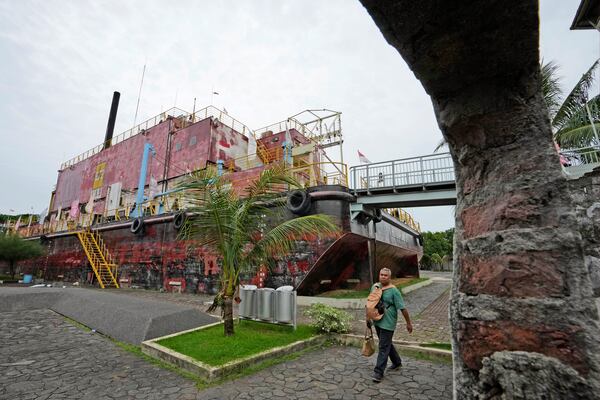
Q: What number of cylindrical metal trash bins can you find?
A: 3